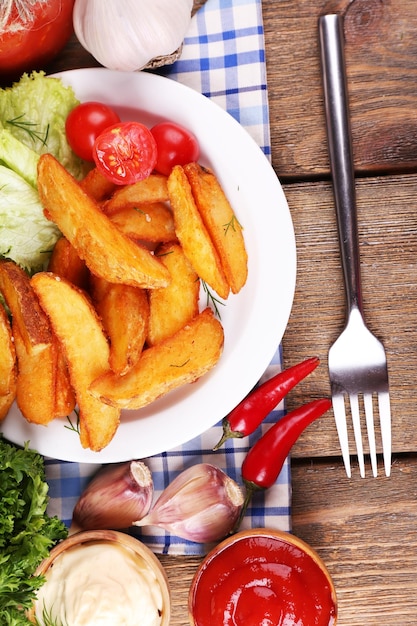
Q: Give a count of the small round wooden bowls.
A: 2